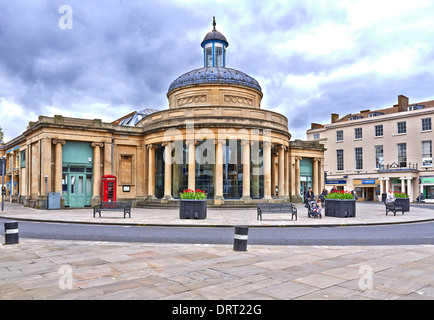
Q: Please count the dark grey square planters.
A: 3